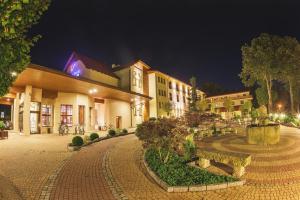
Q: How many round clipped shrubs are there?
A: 4